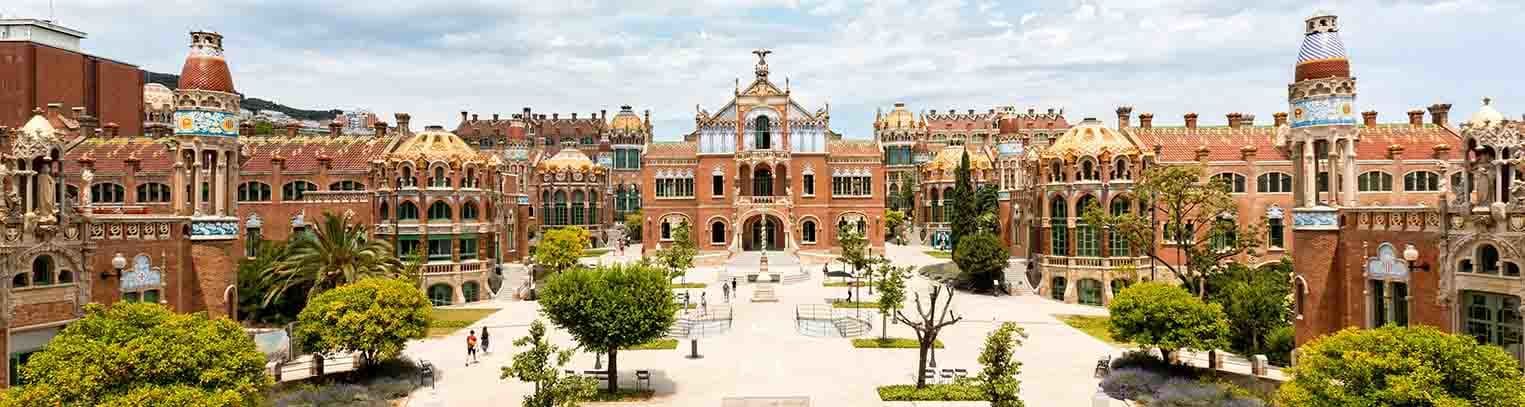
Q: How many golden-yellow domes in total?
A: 6